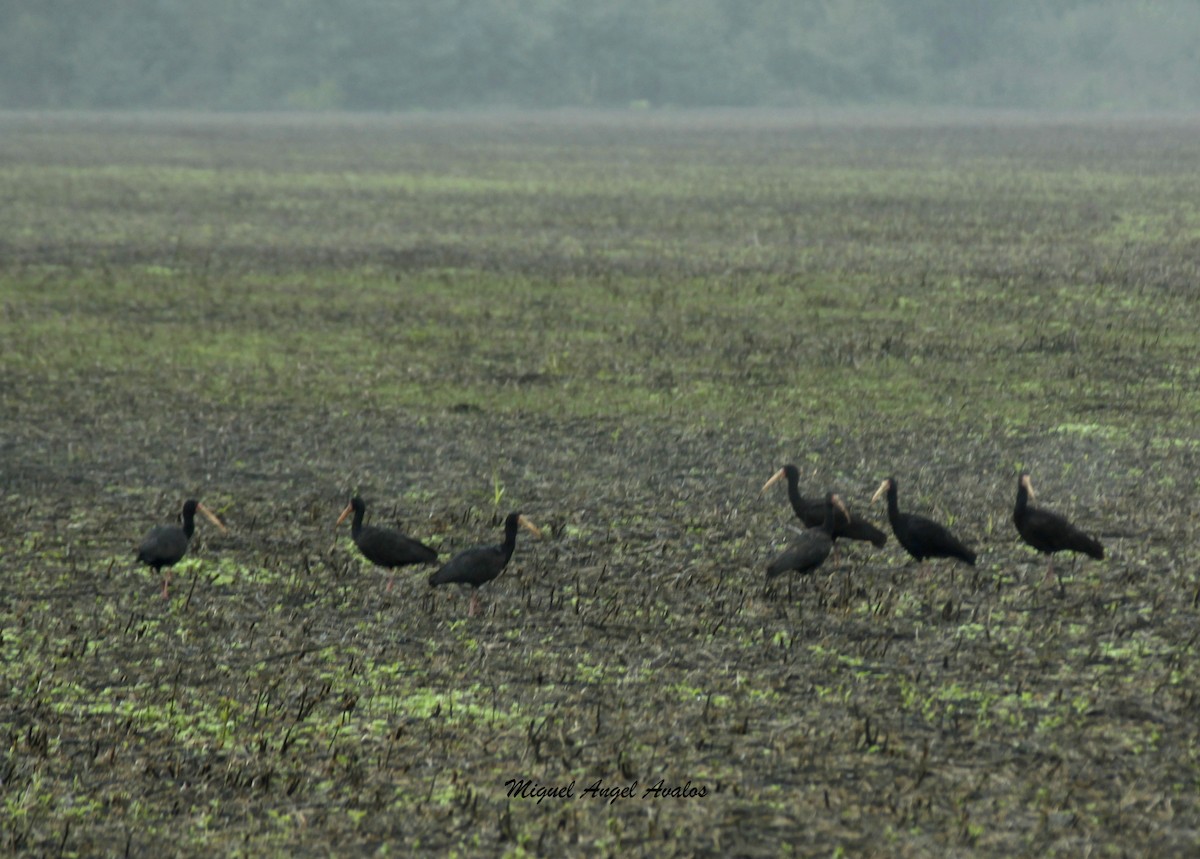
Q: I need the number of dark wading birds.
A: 7